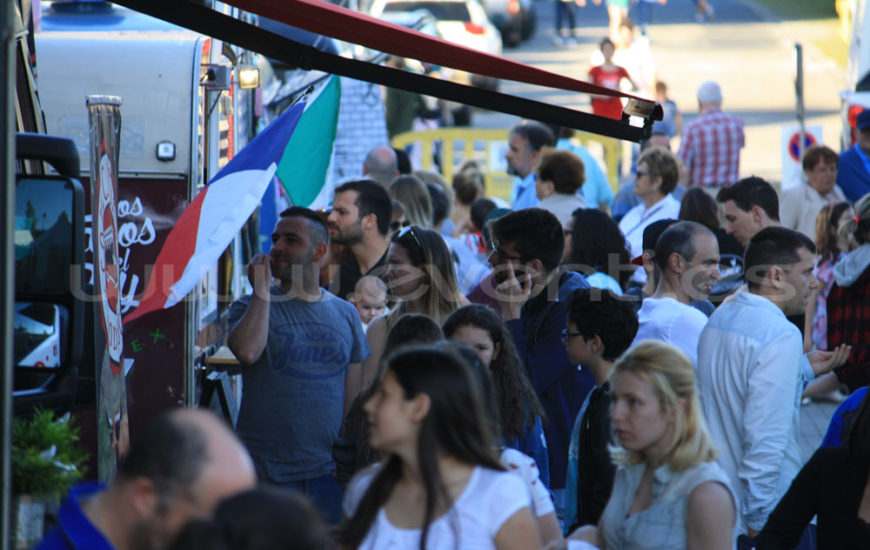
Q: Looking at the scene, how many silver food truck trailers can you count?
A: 1